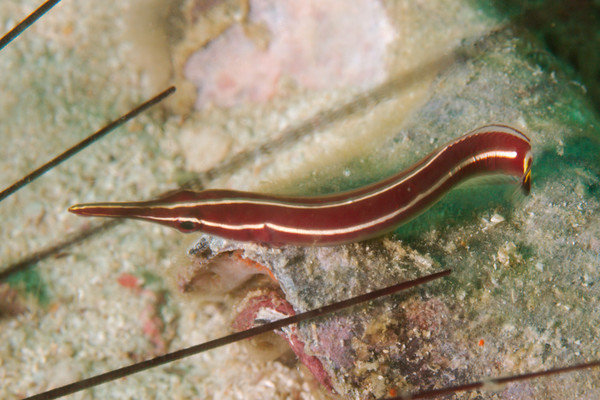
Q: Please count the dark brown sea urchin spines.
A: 4